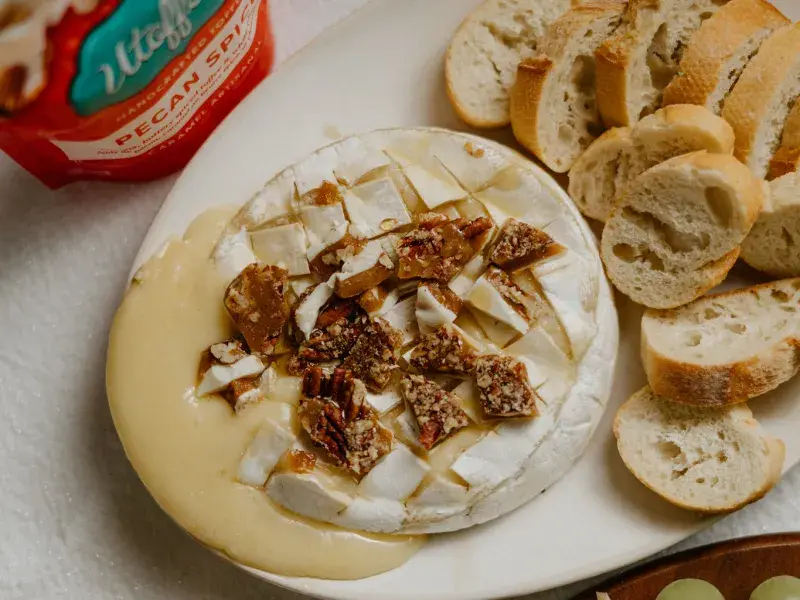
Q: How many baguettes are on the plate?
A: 11